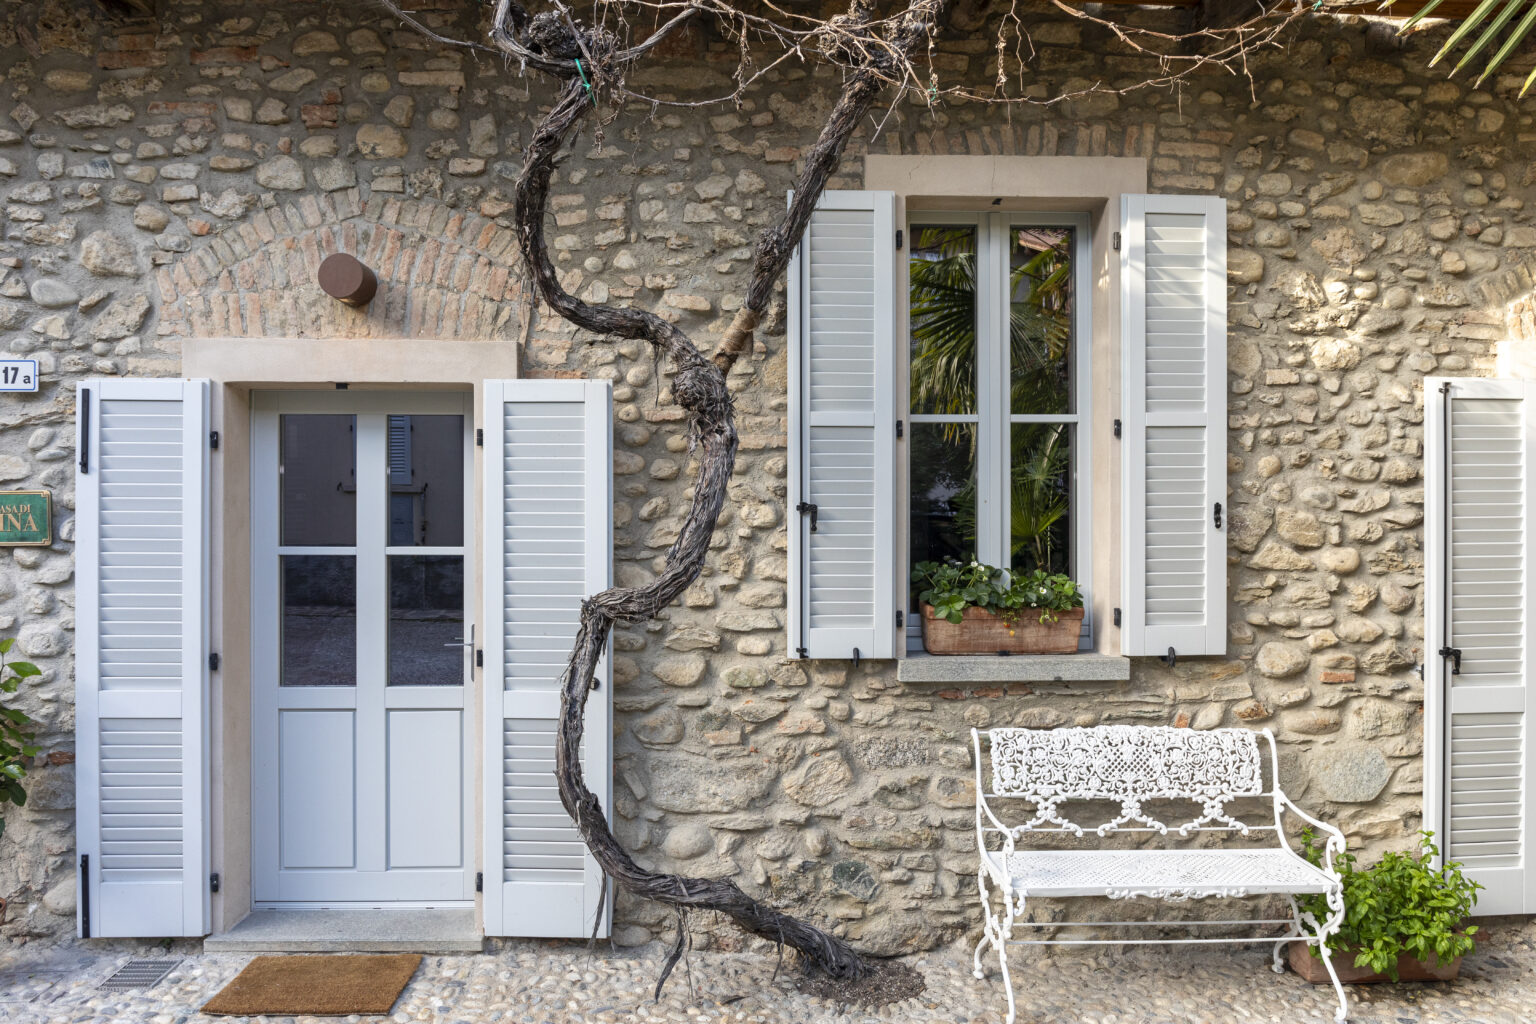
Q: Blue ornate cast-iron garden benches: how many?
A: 0